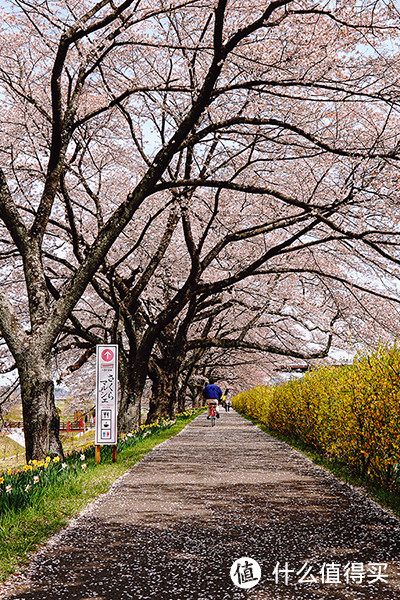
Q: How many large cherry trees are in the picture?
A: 3